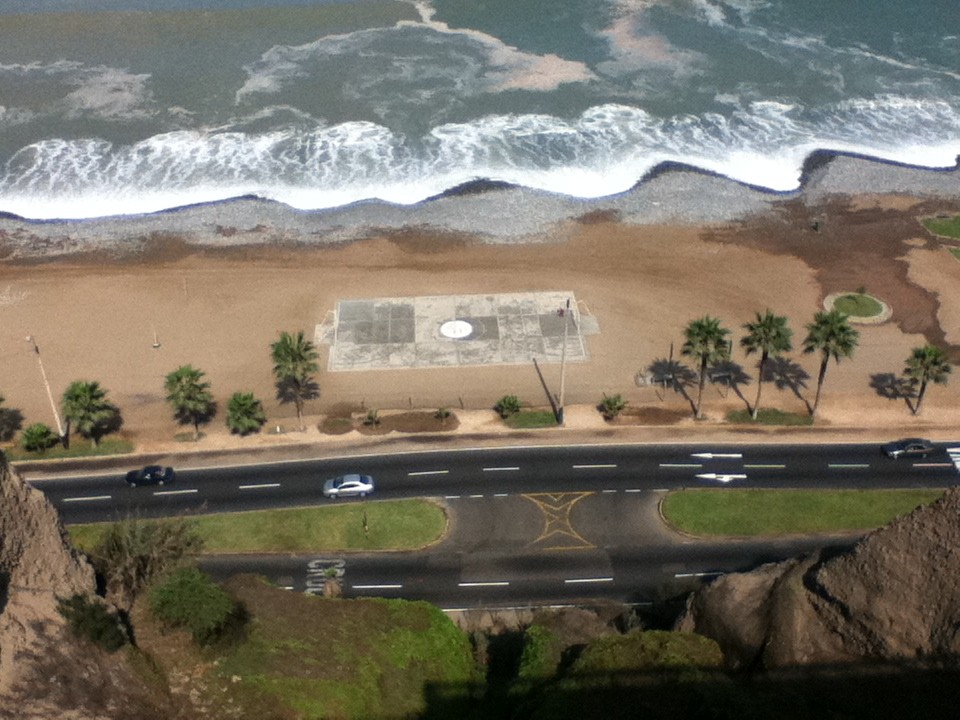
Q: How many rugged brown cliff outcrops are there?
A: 2